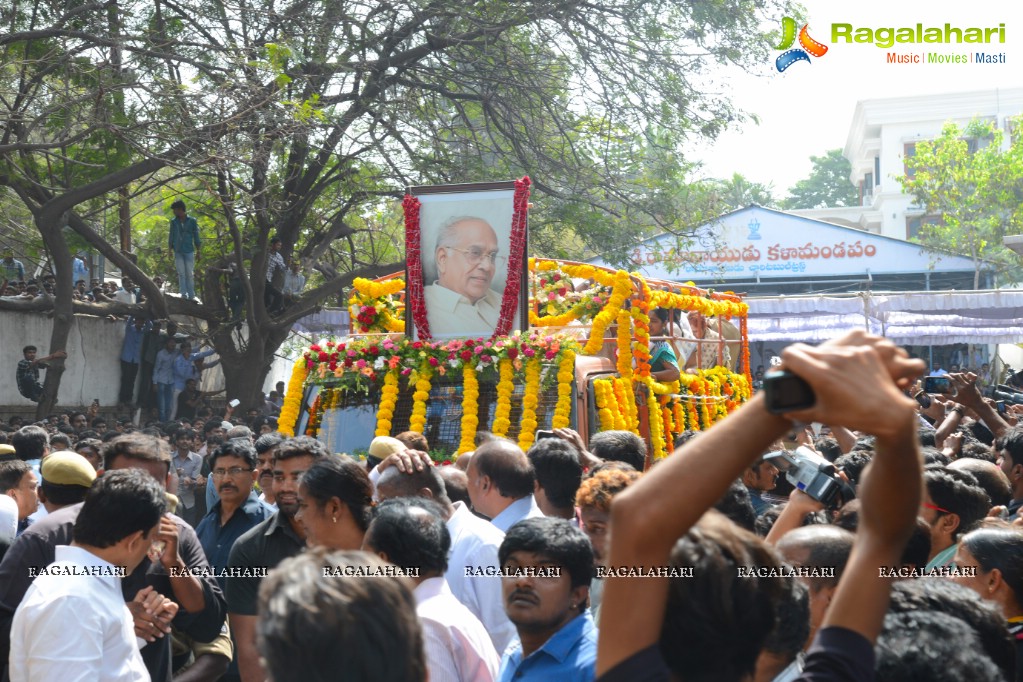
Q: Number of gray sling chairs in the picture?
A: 0